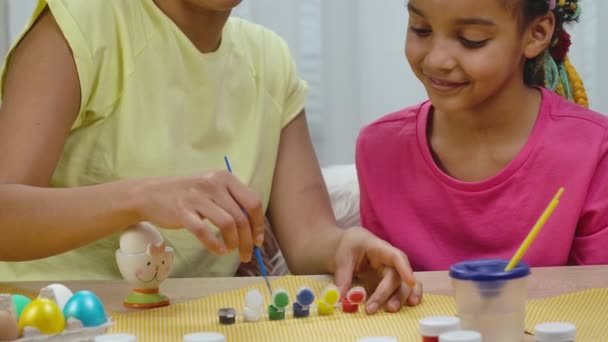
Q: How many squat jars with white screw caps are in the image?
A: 6